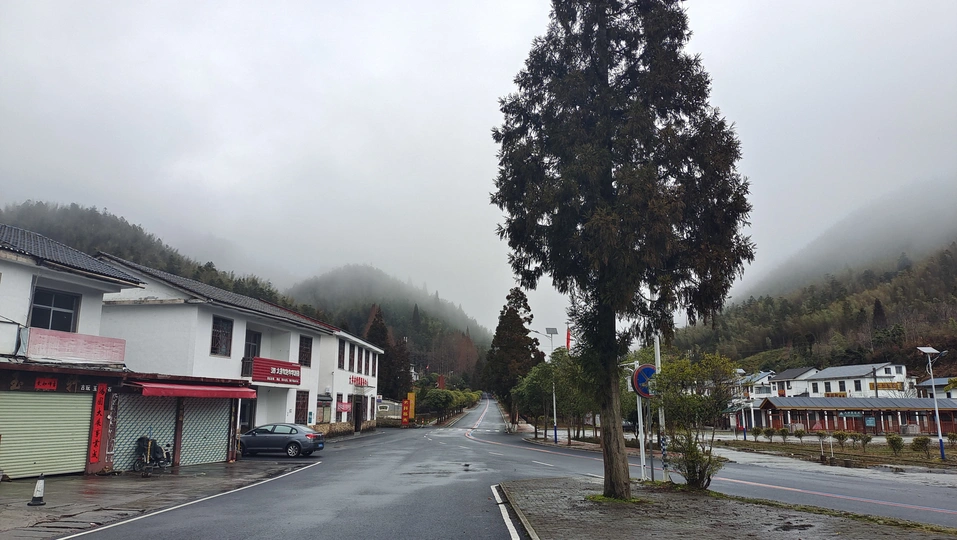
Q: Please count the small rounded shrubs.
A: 11